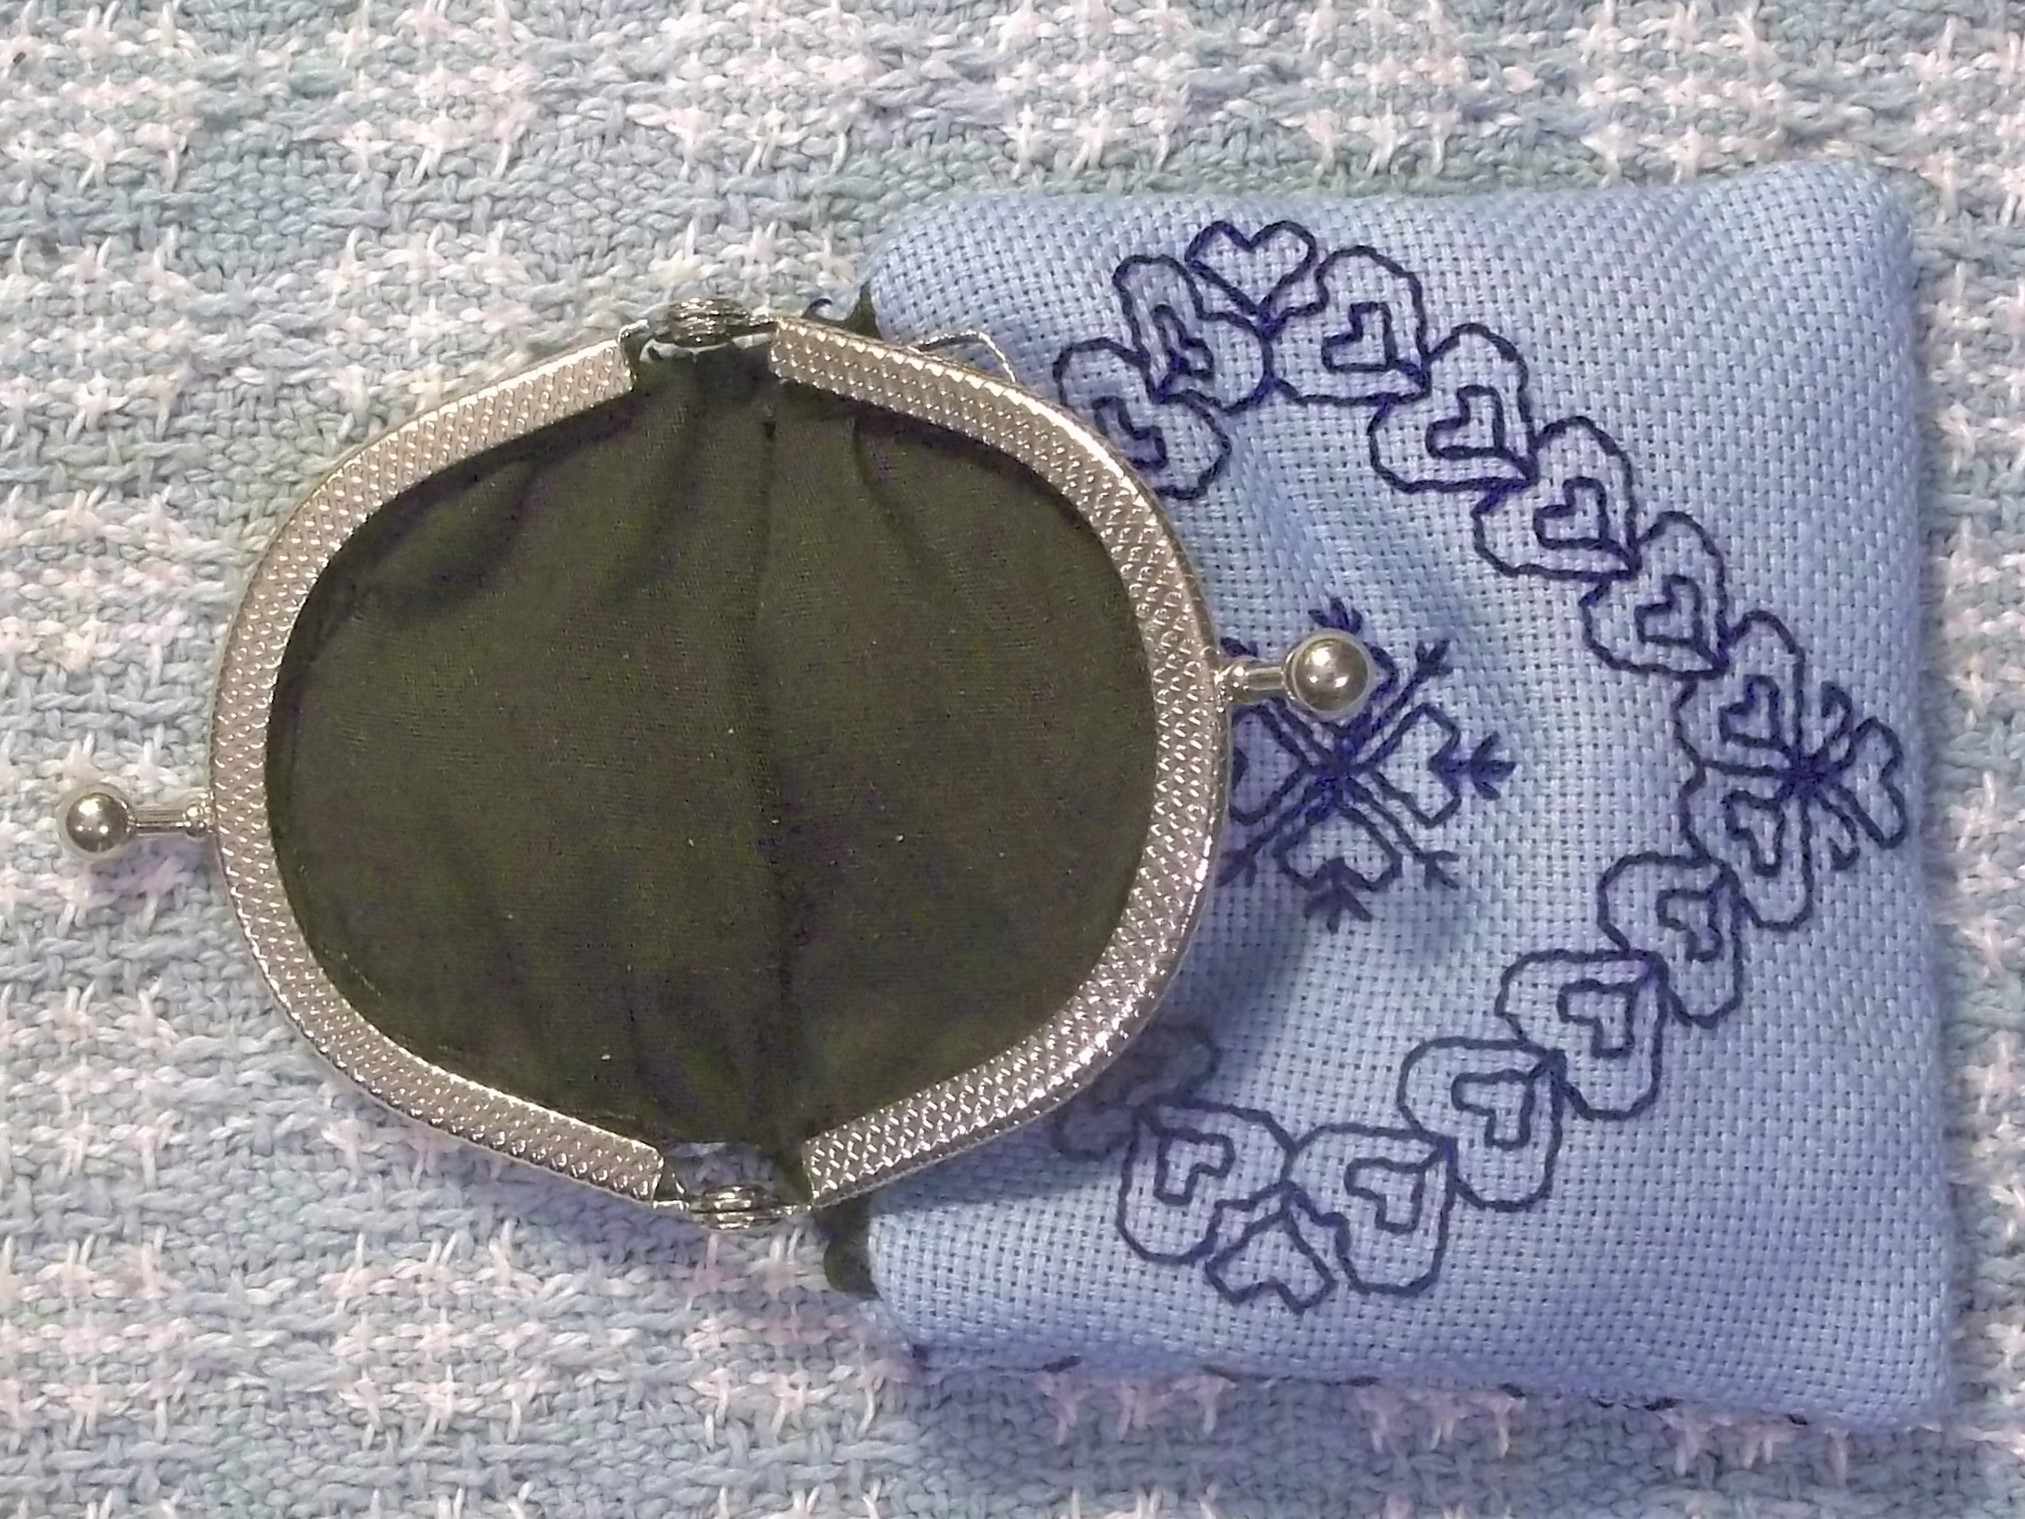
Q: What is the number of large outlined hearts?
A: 14